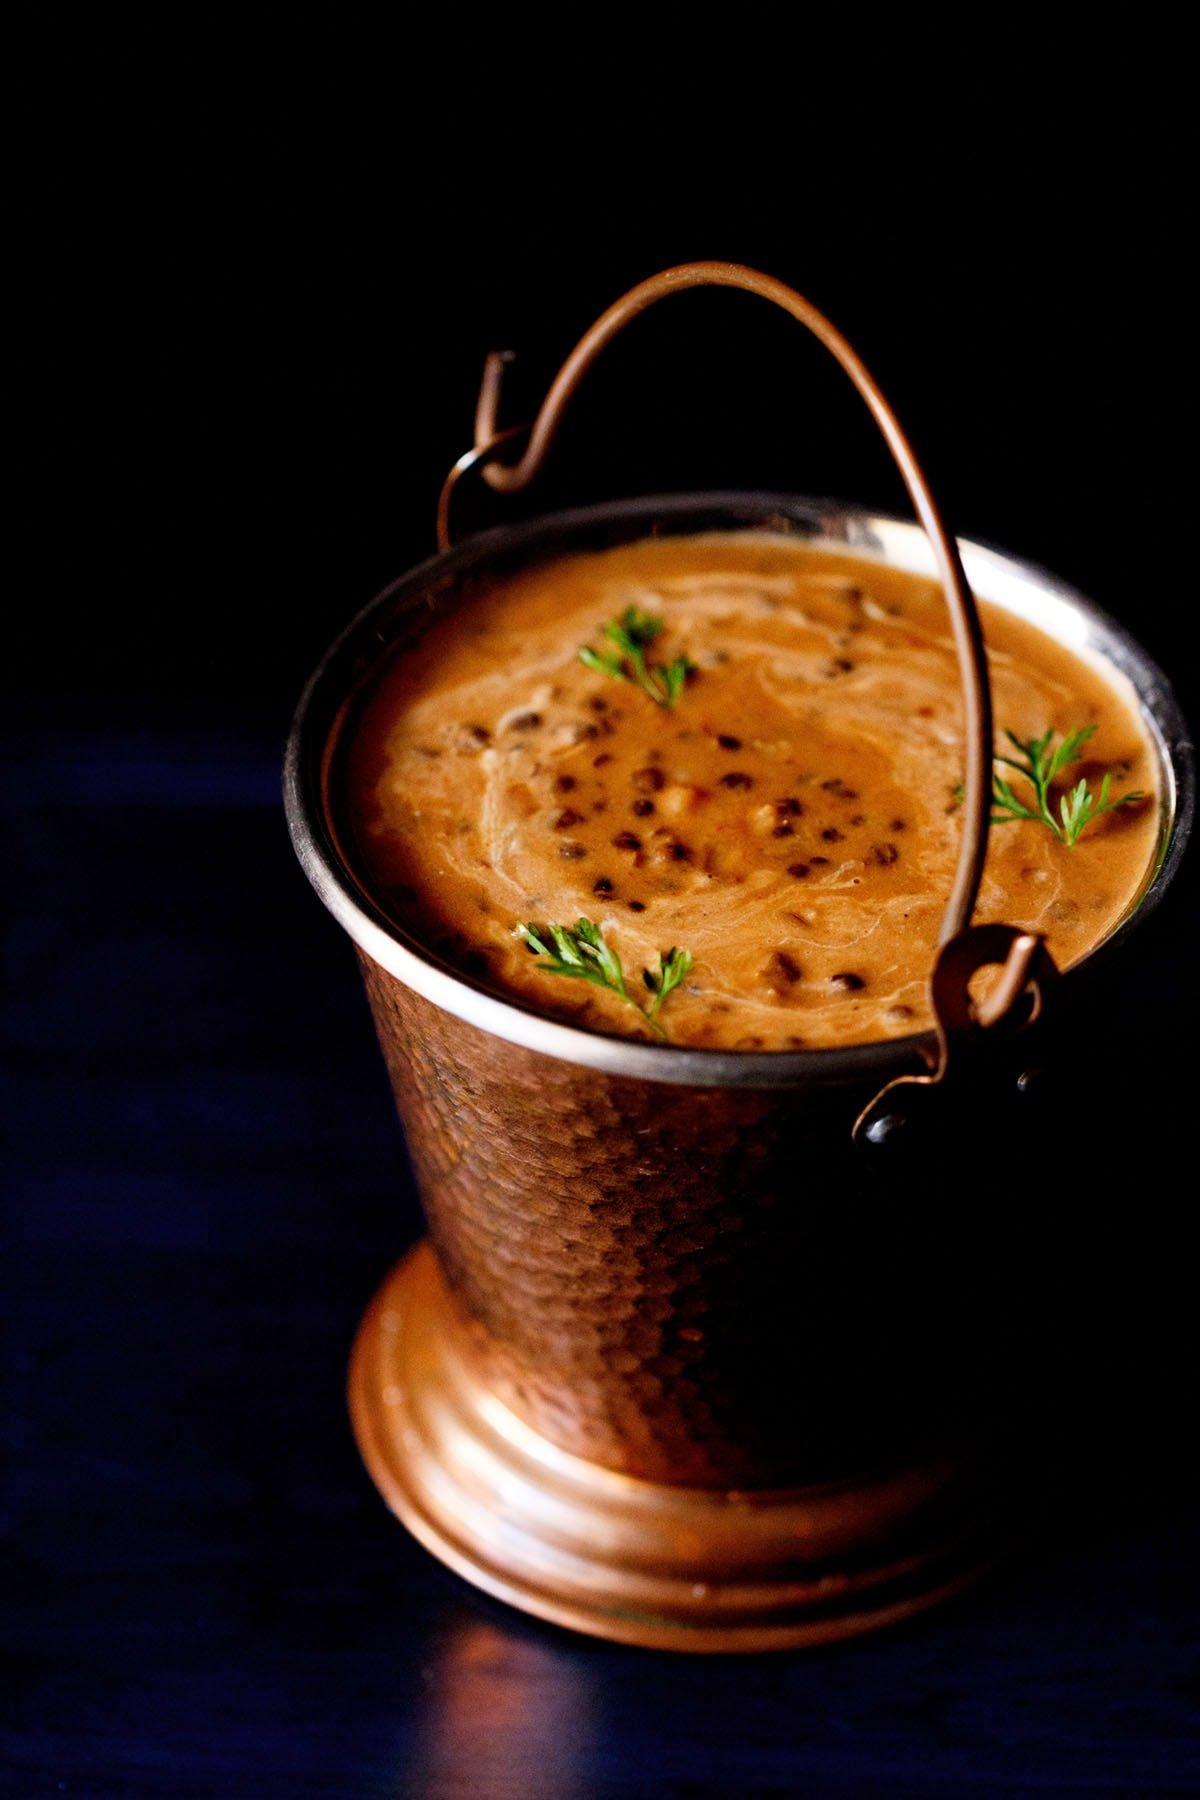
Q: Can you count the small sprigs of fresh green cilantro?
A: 3